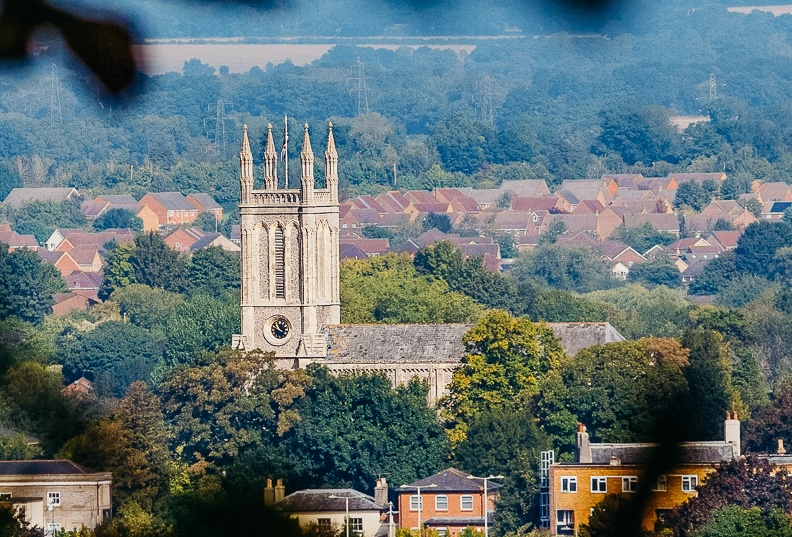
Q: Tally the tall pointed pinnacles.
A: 4